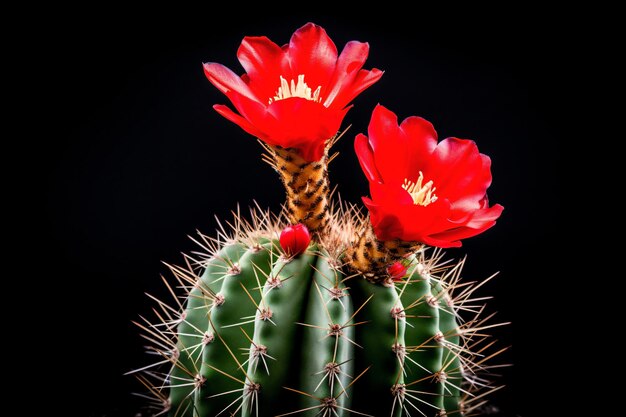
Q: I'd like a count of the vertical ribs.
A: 7